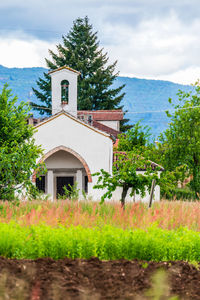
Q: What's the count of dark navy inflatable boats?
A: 0